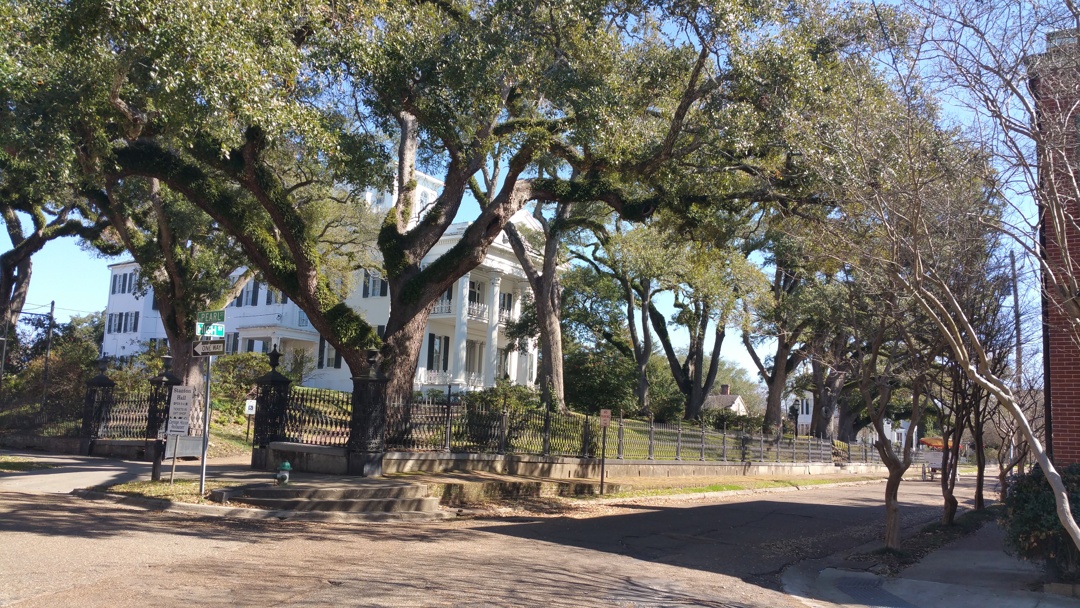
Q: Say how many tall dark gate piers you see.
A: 4